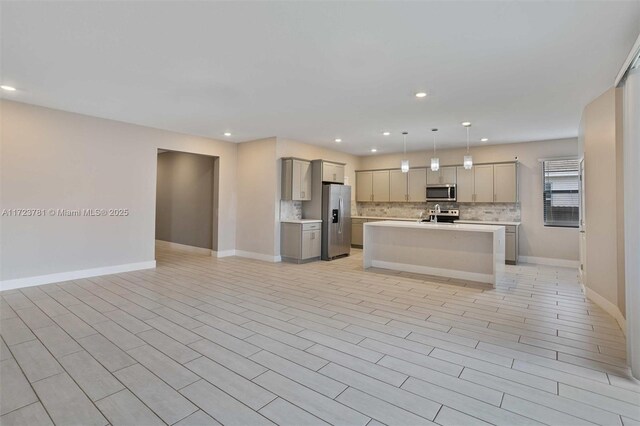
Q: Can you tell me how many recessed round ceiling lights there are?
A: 8